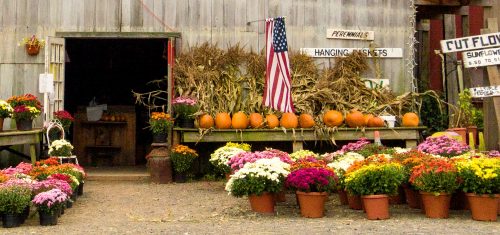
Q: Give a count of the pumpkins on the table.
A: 12